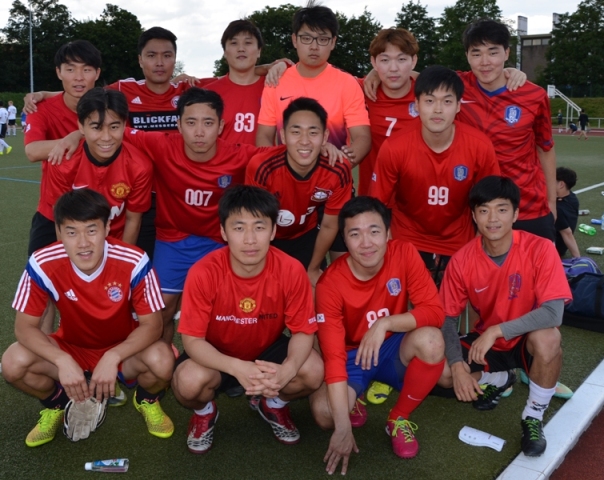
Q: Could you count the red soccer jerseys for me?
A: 13